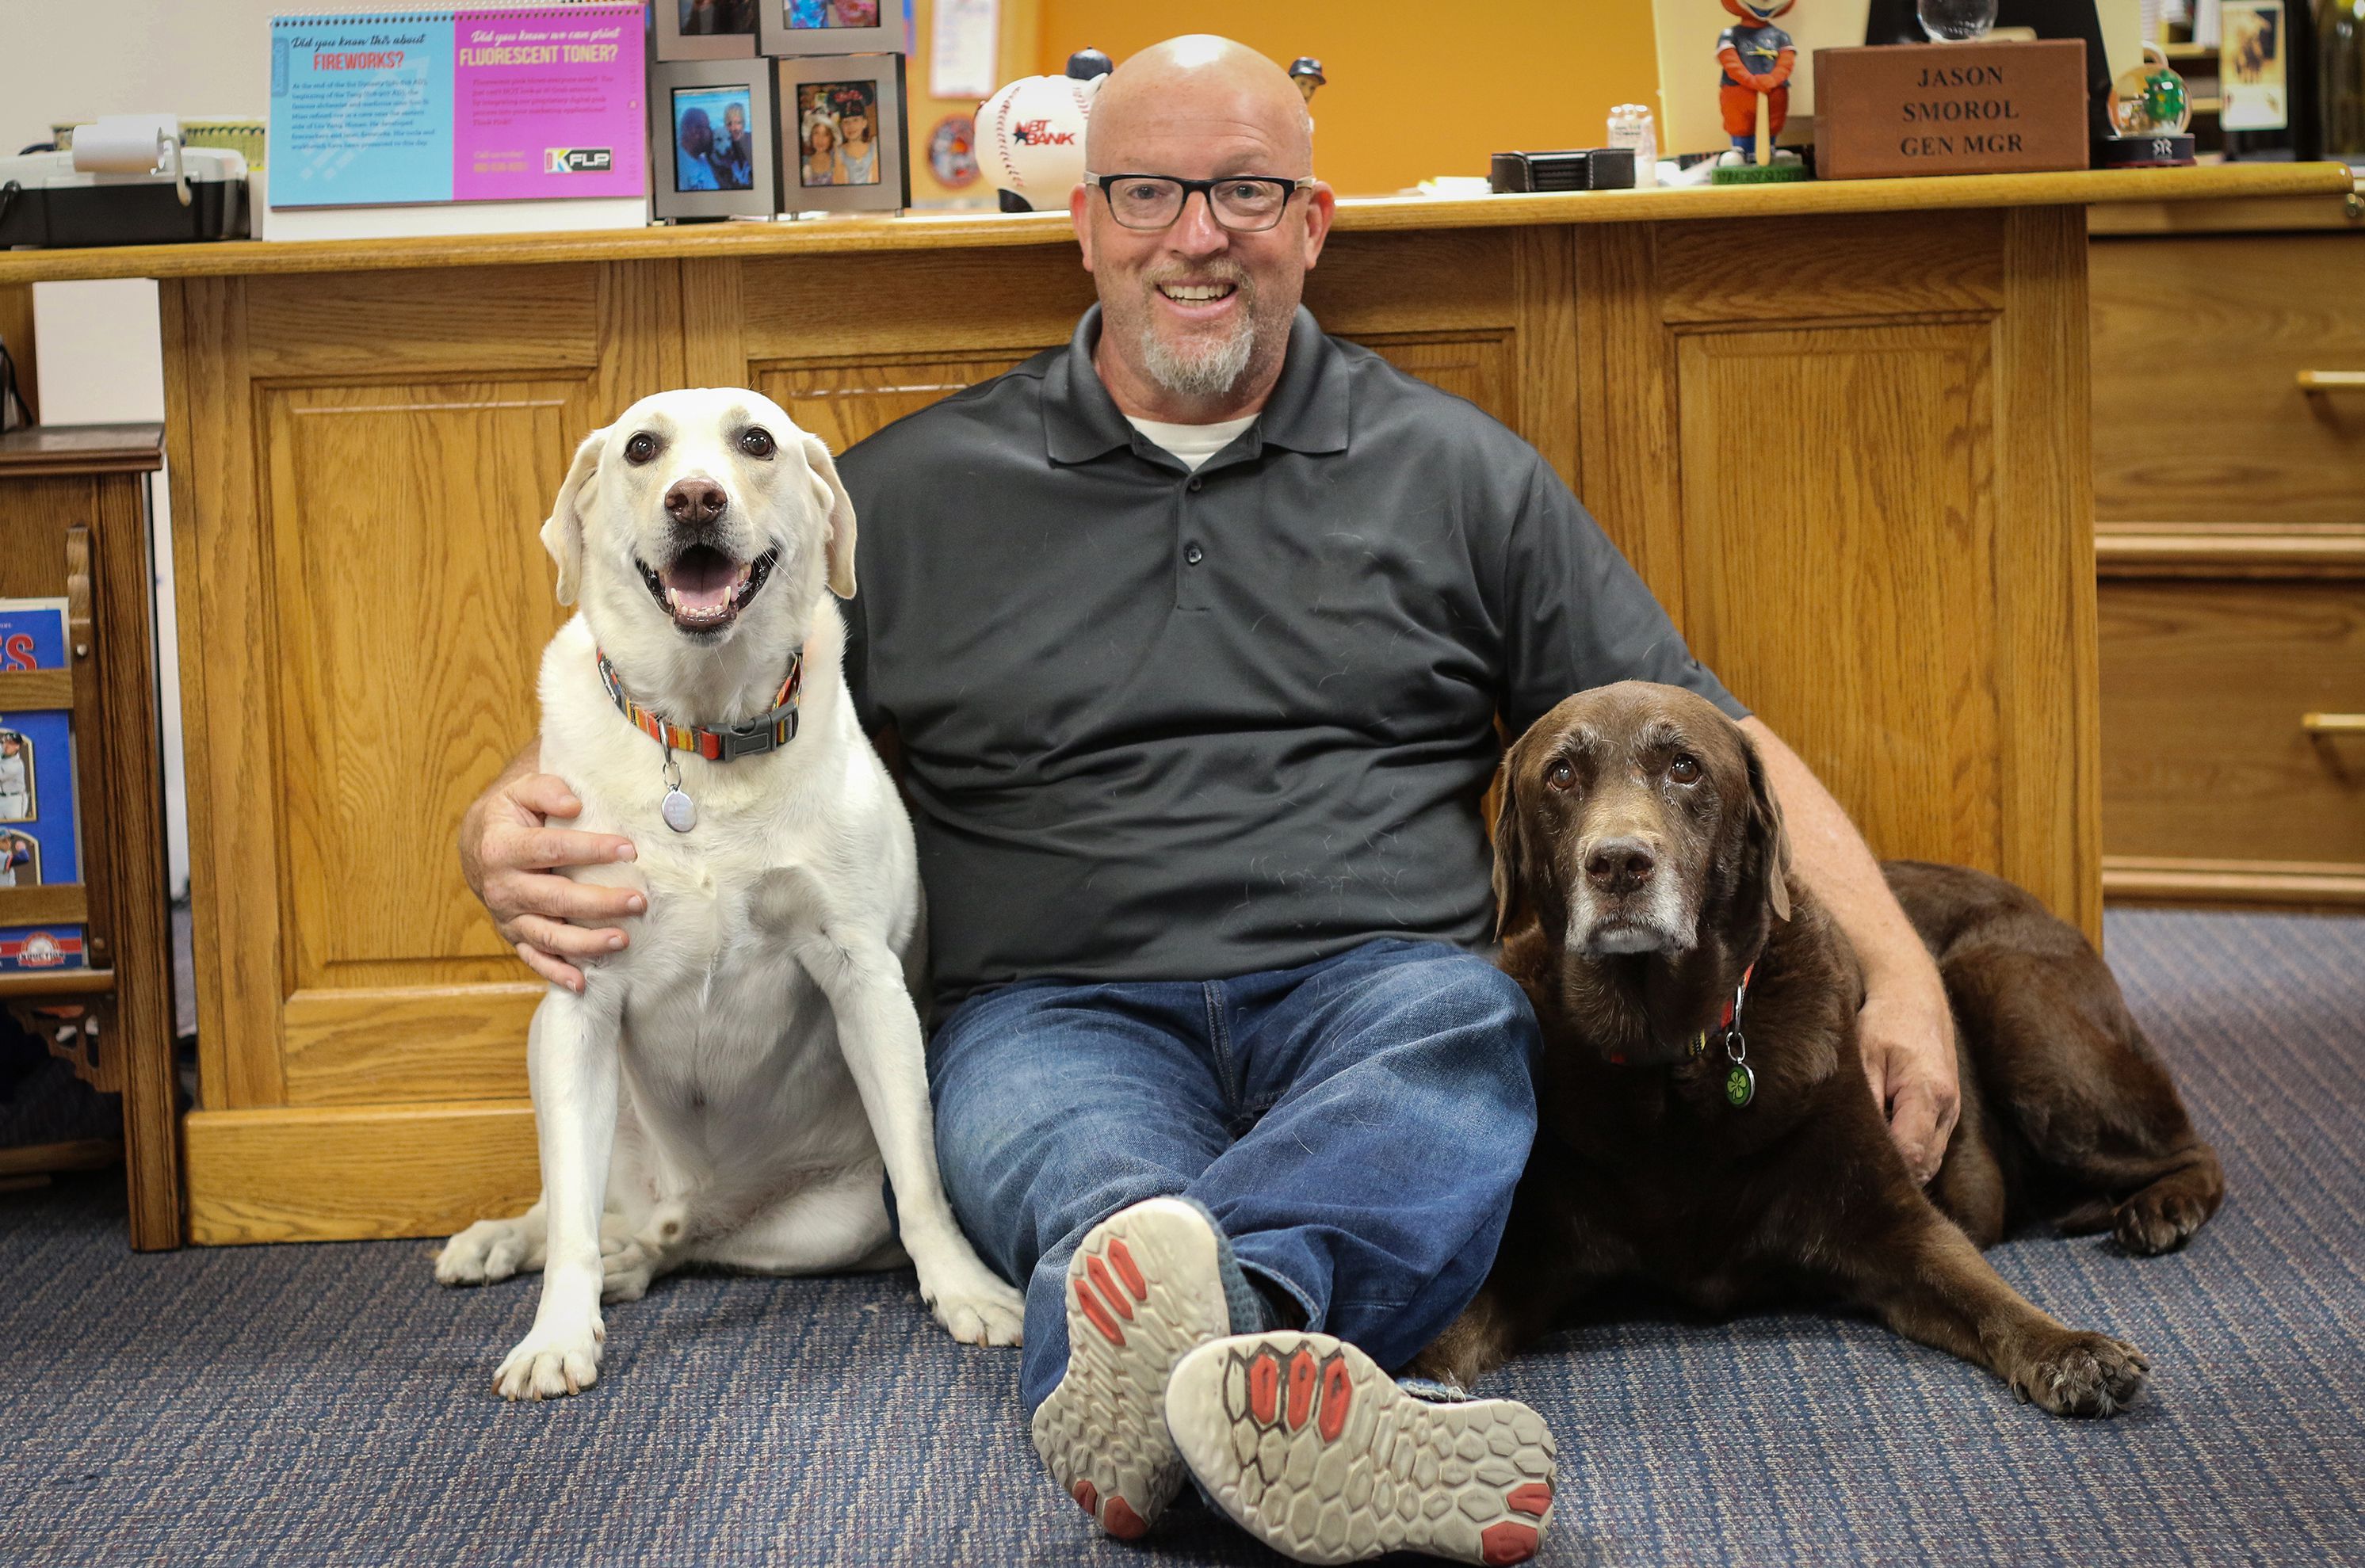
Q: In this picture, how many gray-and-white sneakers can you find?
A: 2